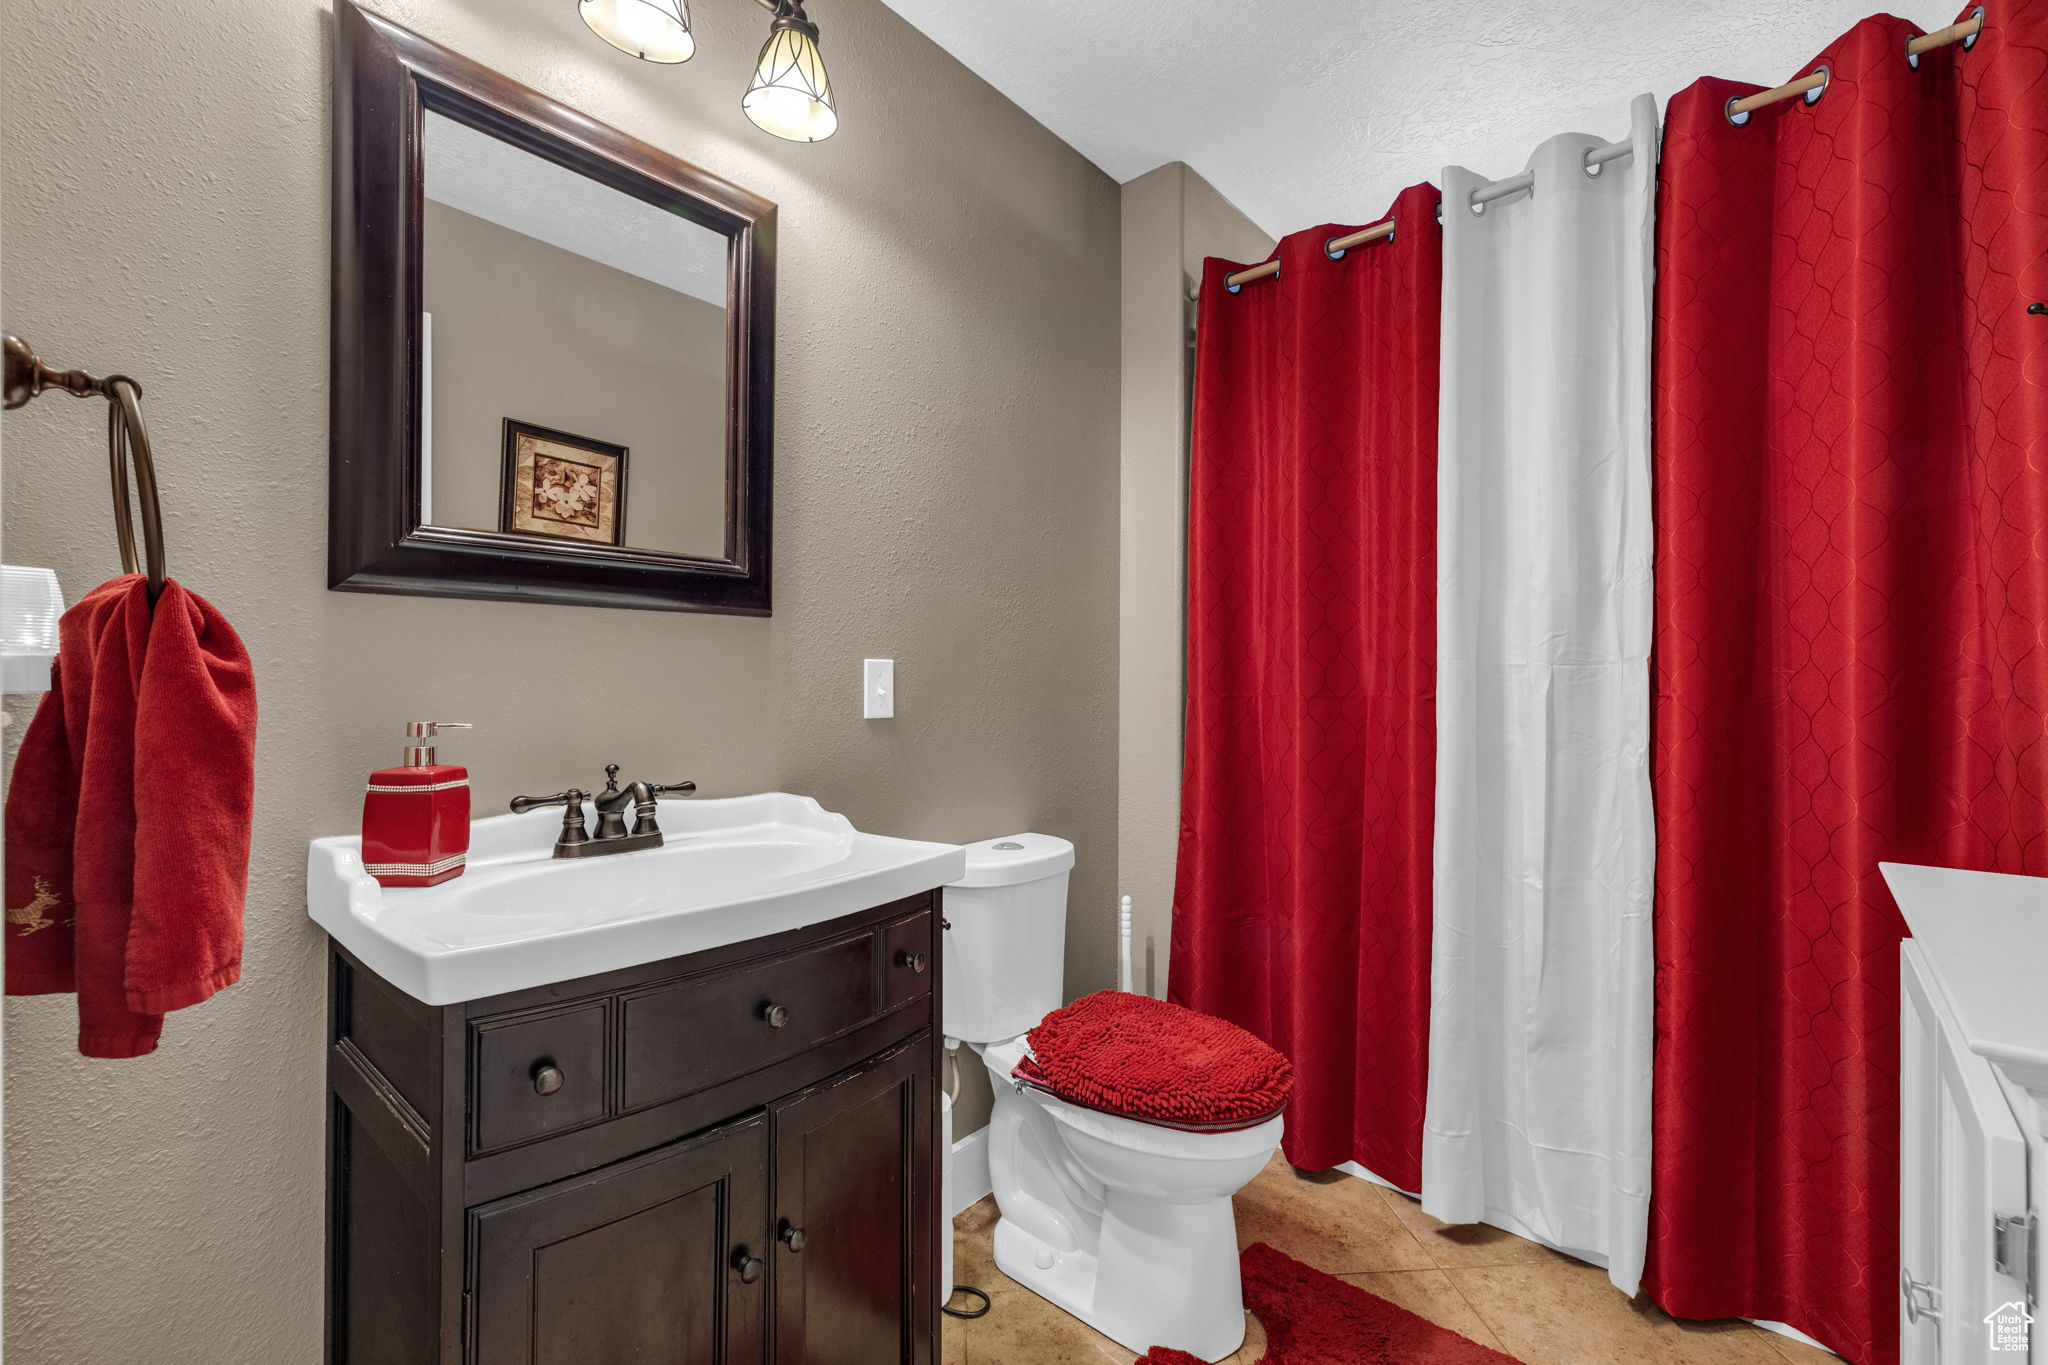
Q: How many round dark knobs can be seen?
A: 5